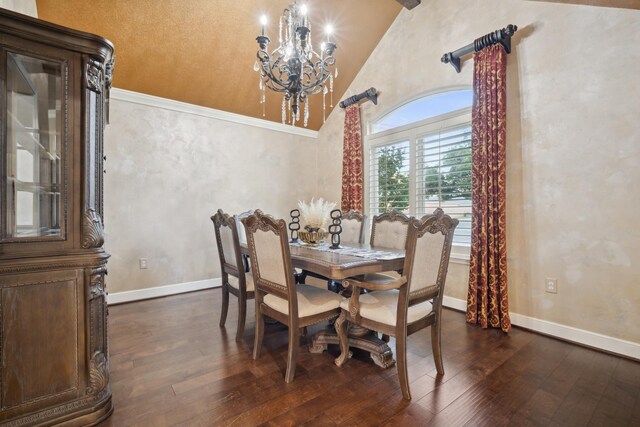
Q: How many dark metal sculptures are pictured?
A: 2